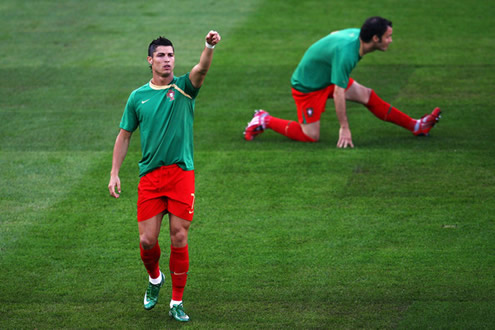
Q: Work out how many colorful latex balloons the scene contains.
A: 0